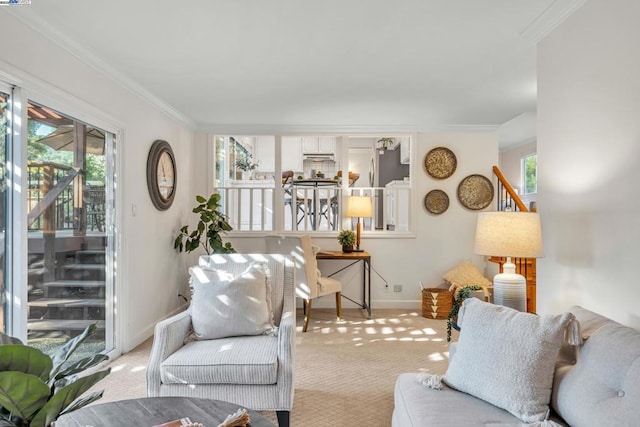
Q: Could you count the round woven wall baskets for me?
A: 3